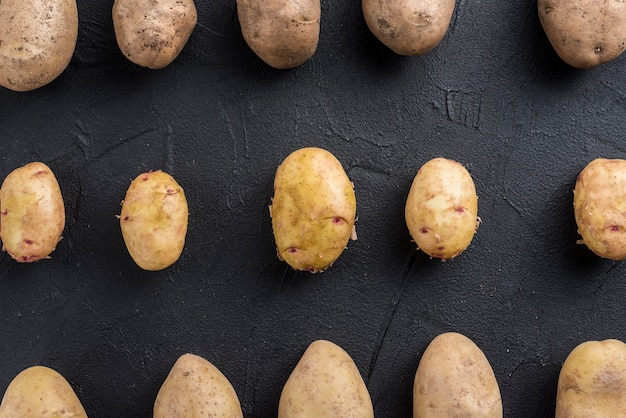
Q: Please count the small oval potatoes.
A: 5